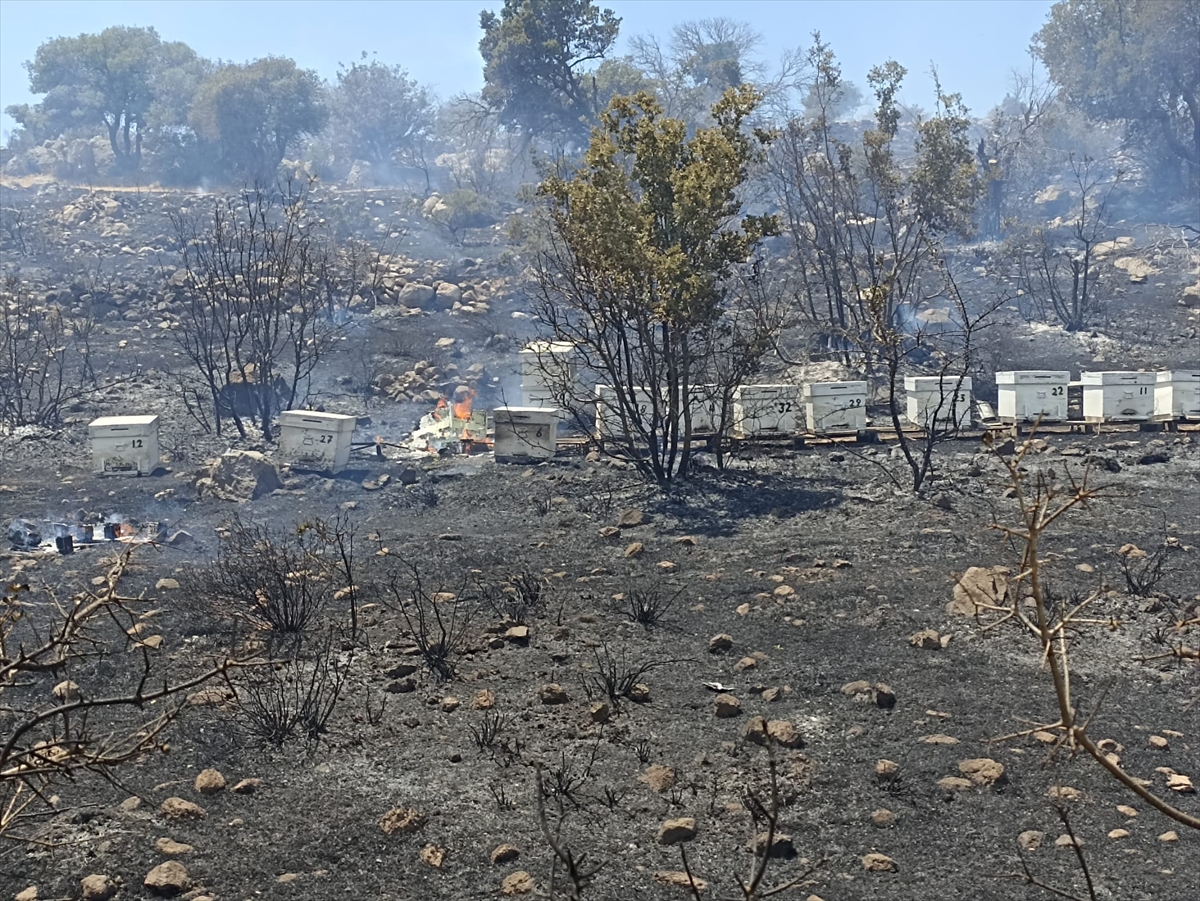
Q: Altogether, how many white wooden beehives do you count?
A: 12